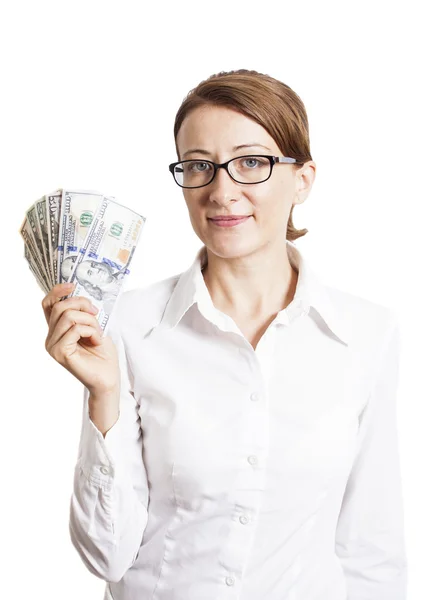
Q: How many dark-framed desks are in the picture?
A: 0